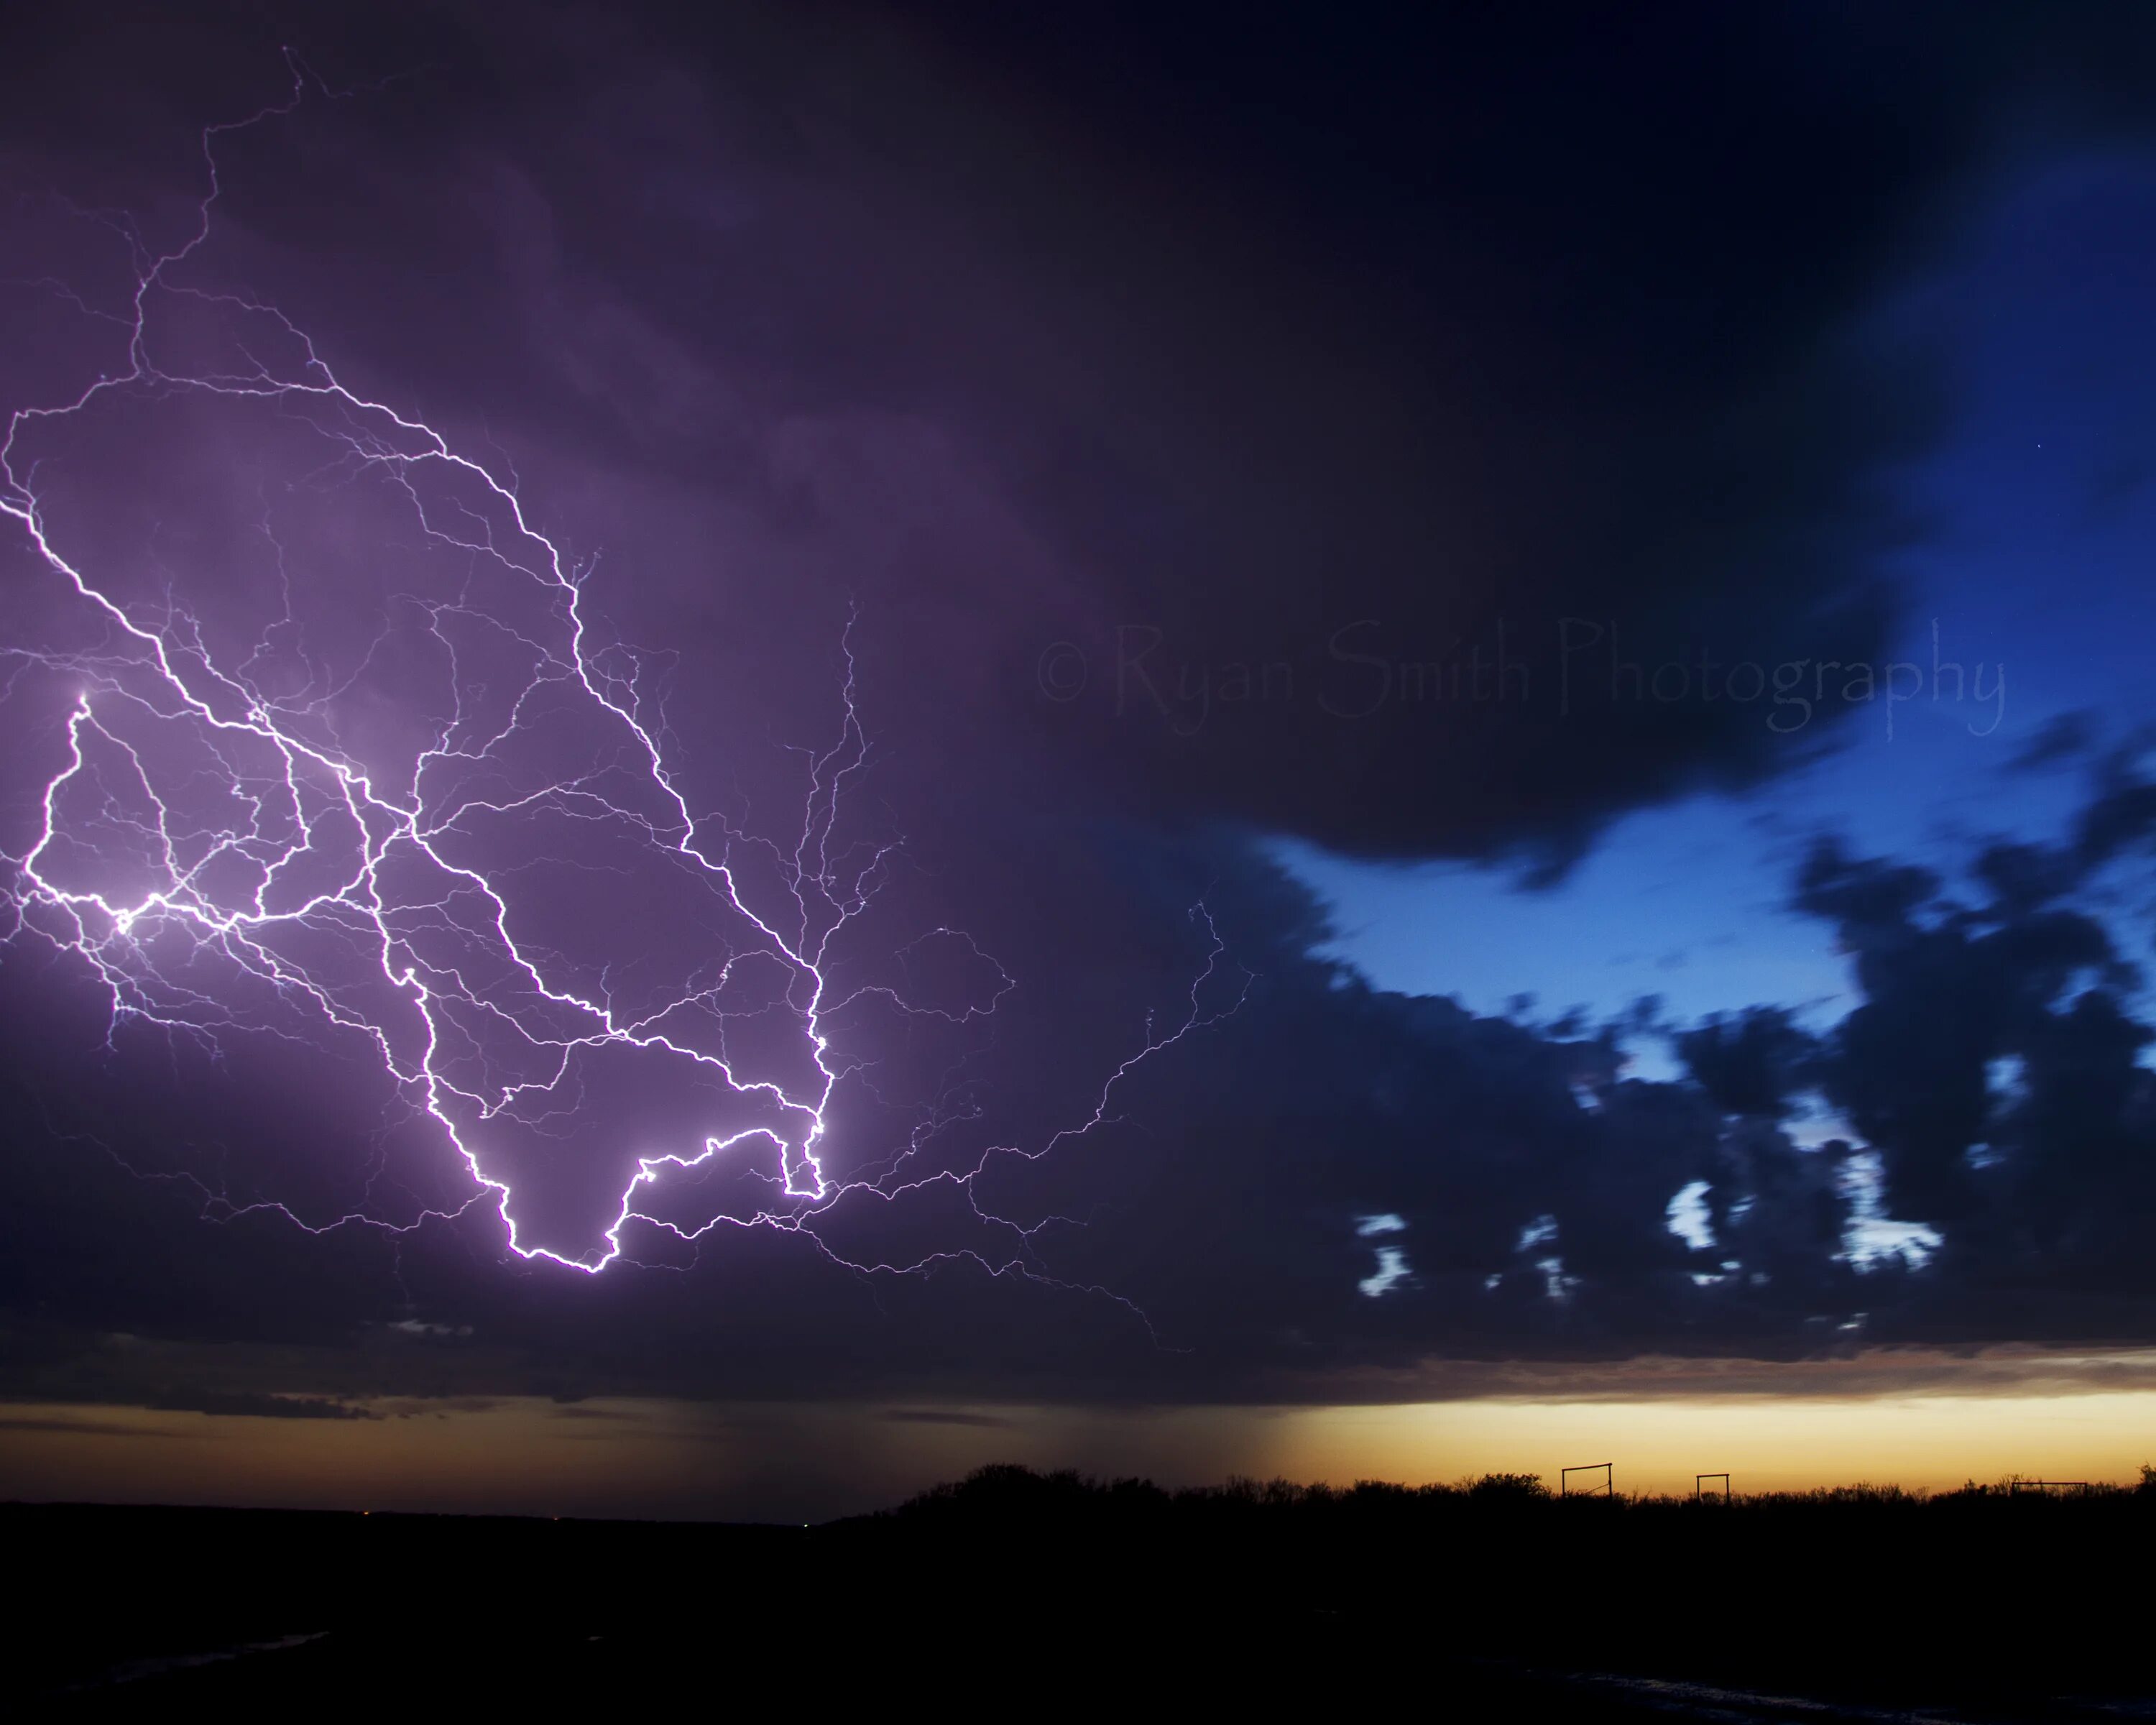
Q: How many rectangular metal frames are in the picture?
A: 3